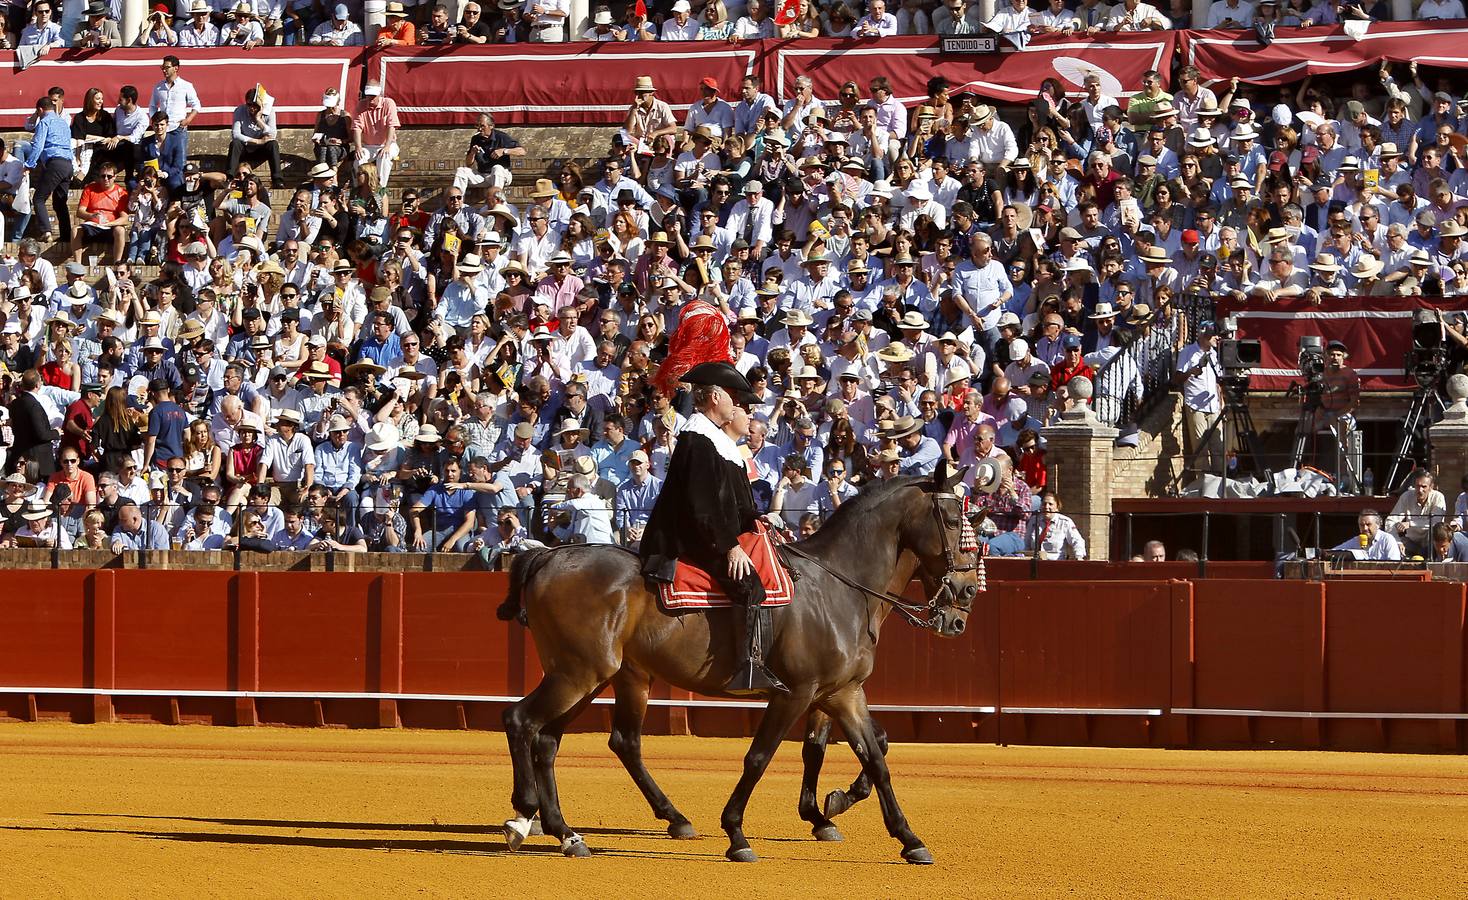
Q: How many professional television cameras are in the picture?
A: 3